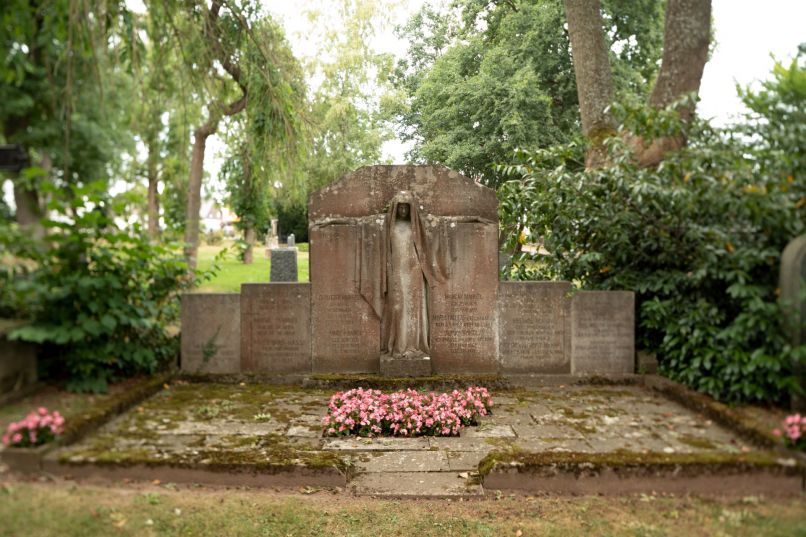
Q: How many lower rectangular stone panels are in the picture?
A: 4